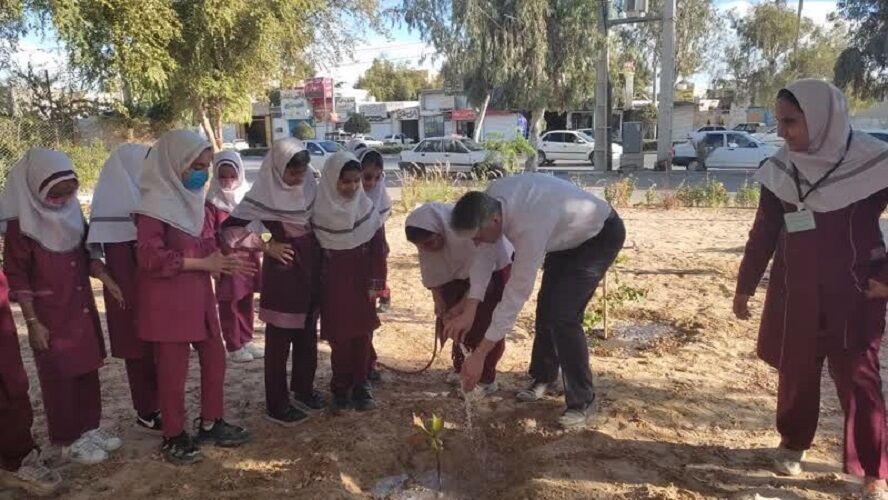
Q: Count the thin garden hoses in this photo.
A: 1